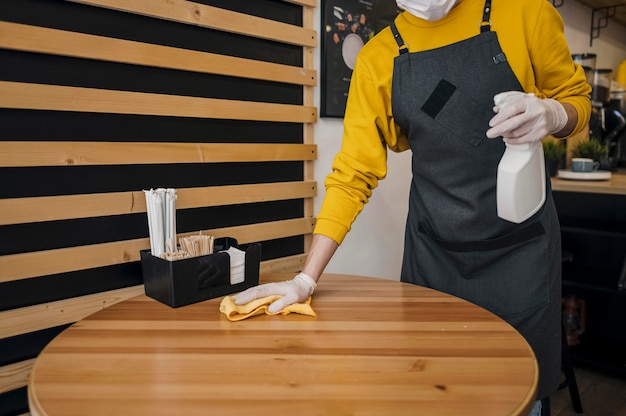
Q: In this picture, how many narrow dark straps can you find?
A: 2